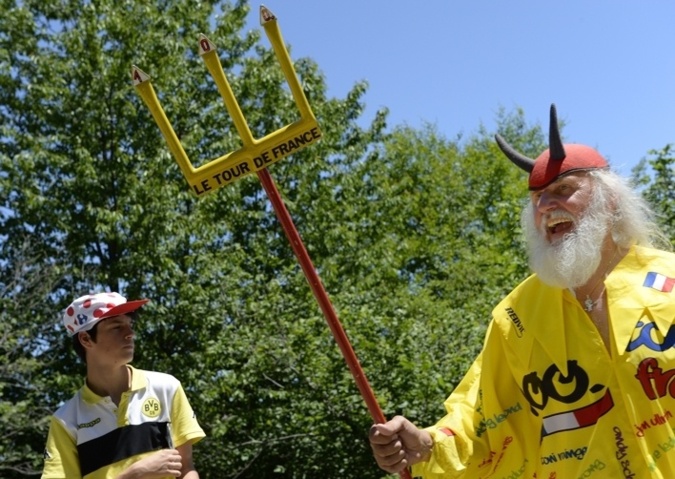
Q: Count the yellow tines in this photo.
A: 3